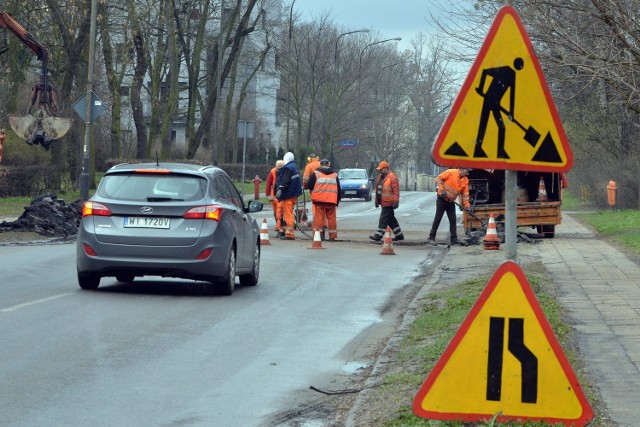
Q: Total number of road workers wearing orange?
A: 6